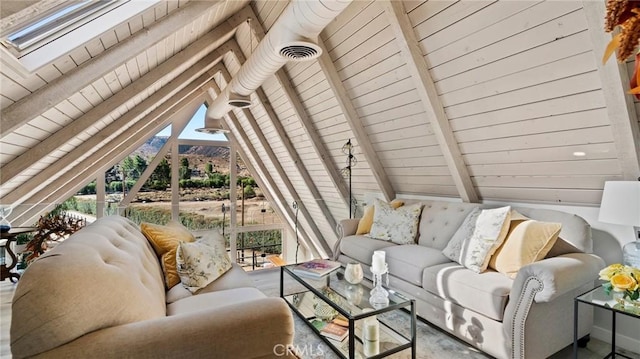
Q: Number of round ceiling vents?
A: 3